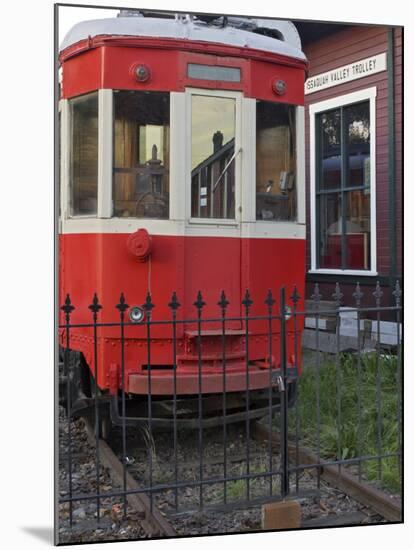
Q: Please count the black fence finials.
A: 15